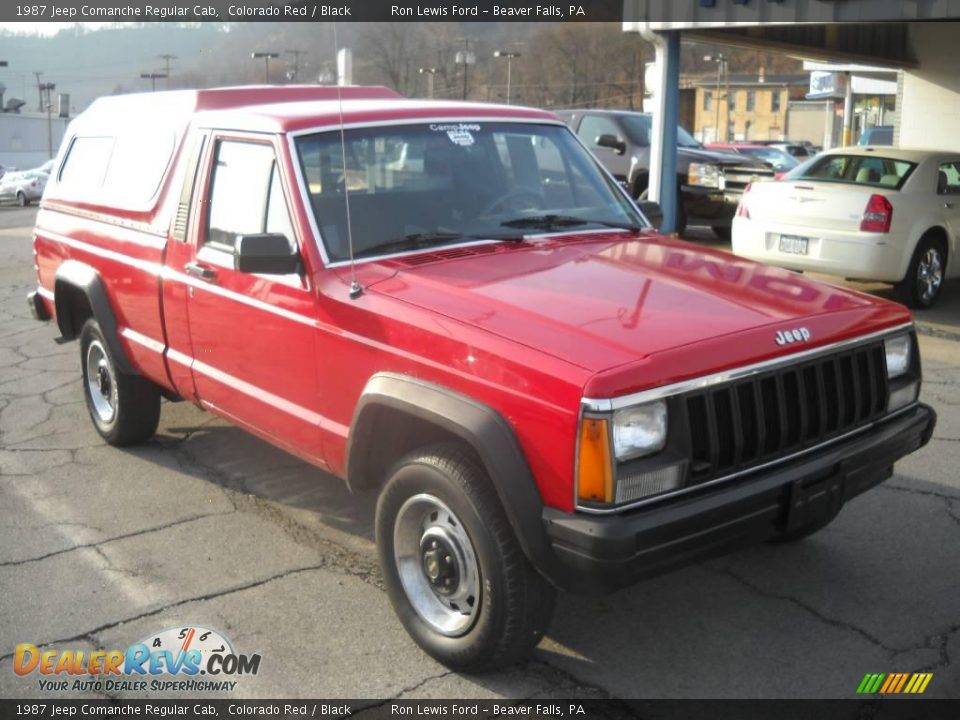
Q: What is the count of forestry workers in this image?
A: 0